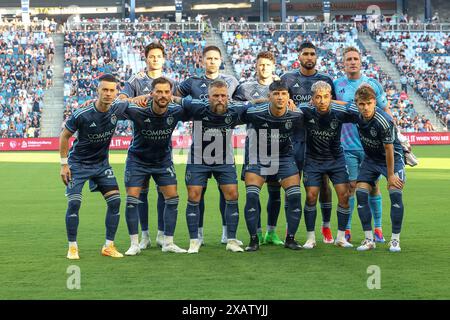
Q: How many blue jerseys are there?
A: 11